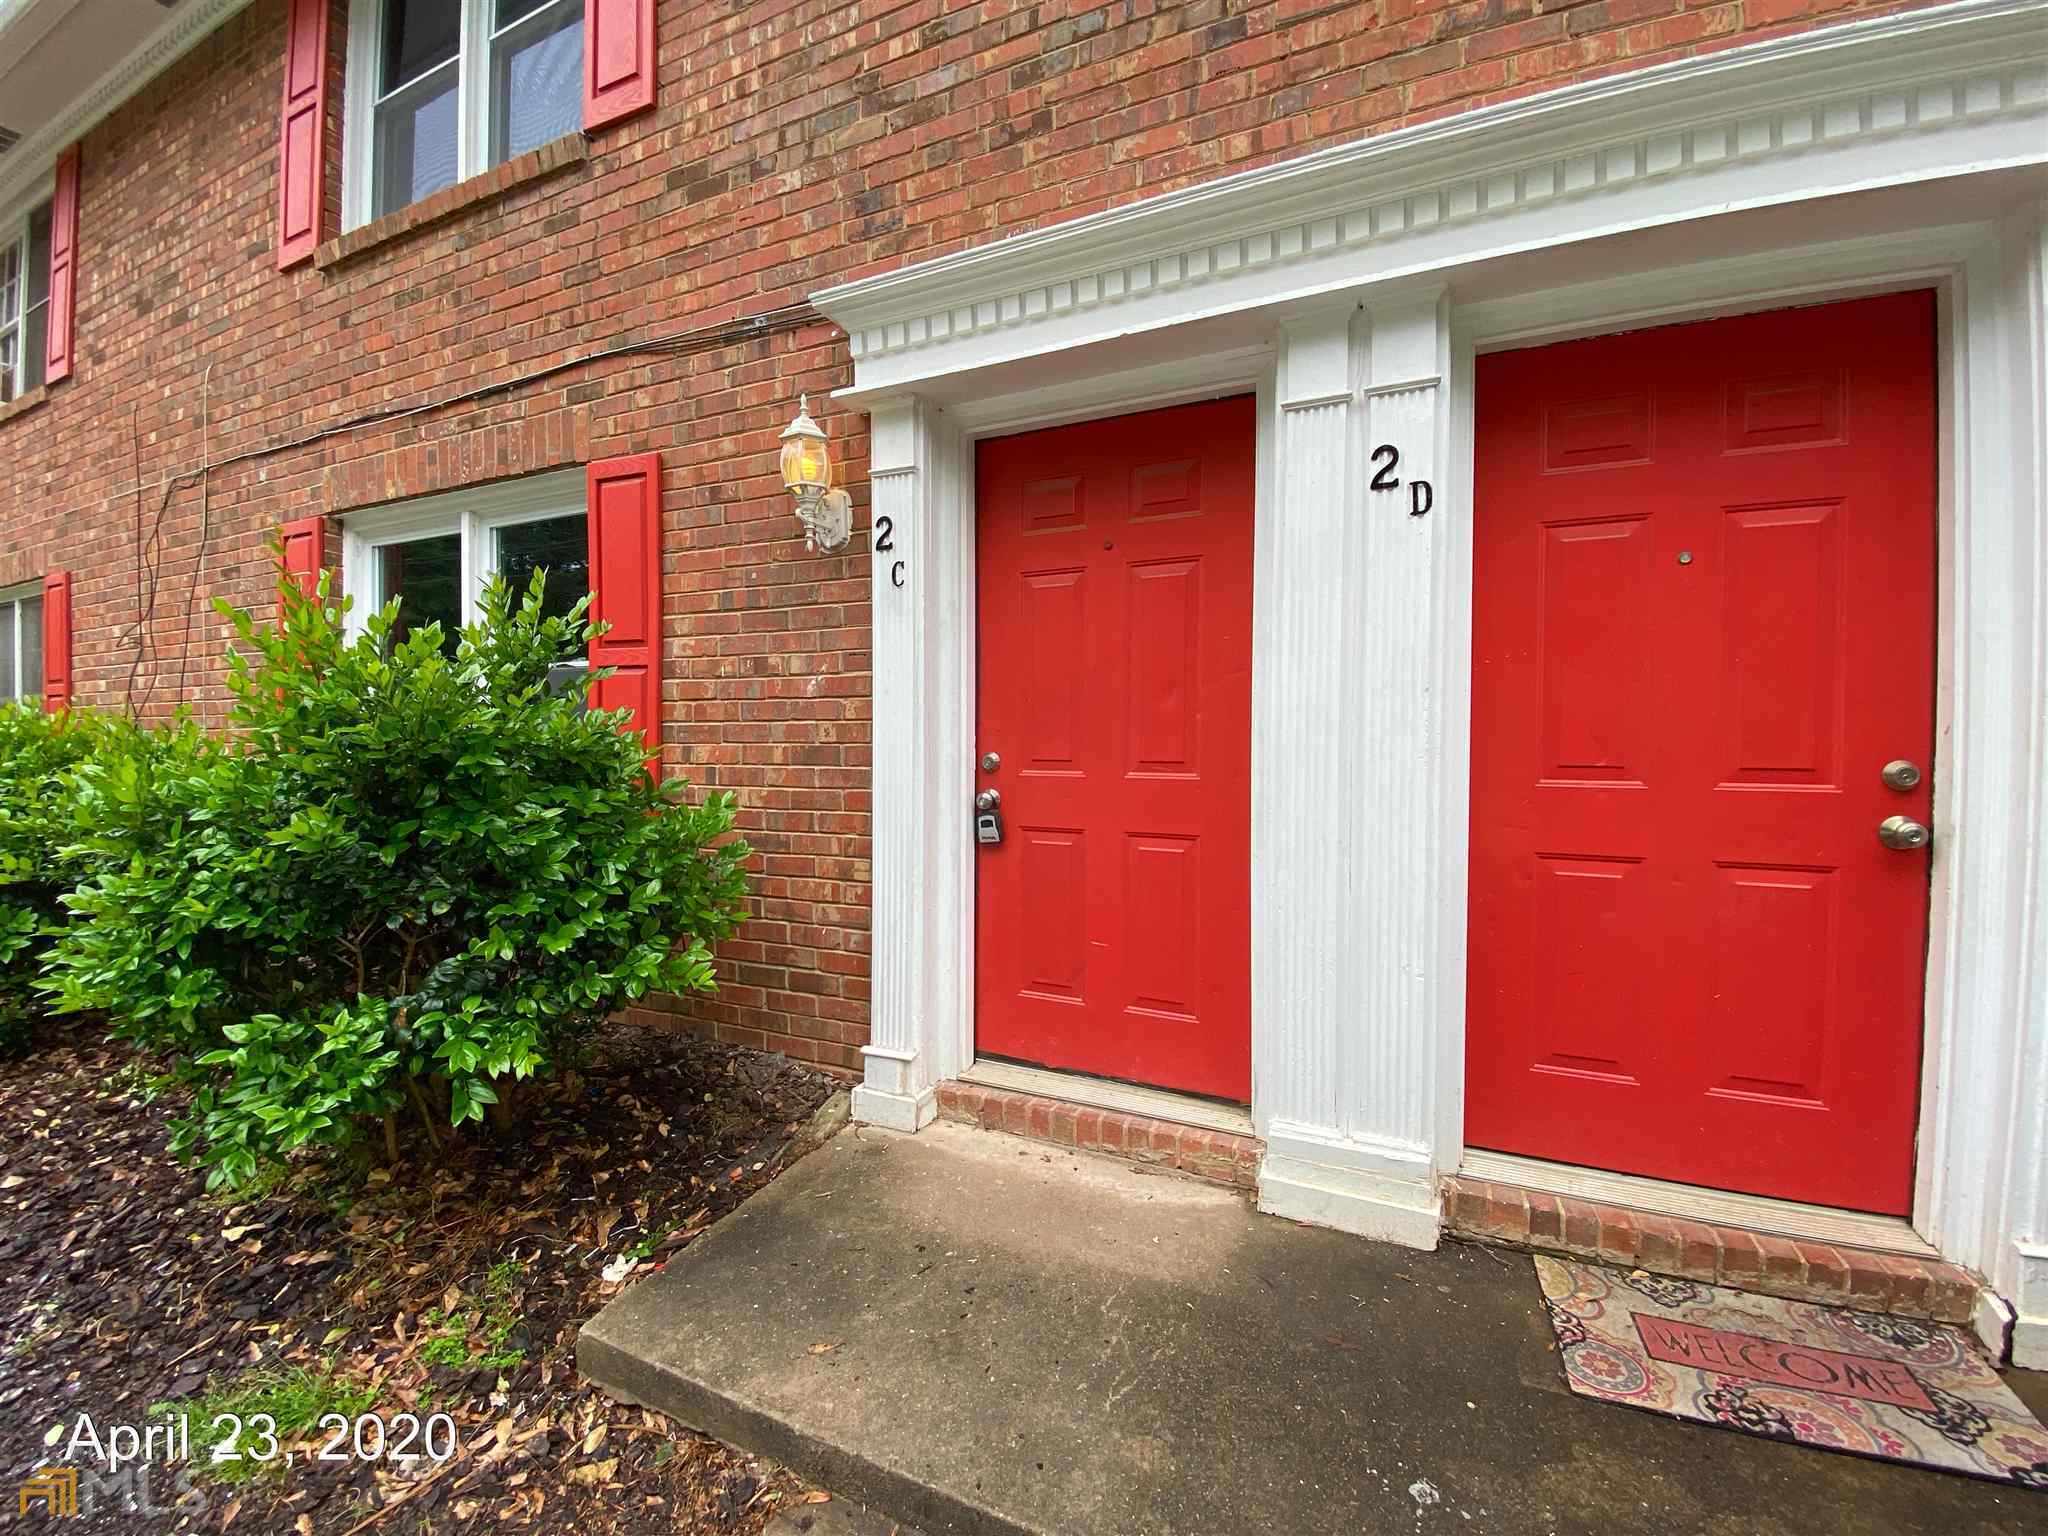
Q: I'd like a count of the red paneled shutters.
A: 6